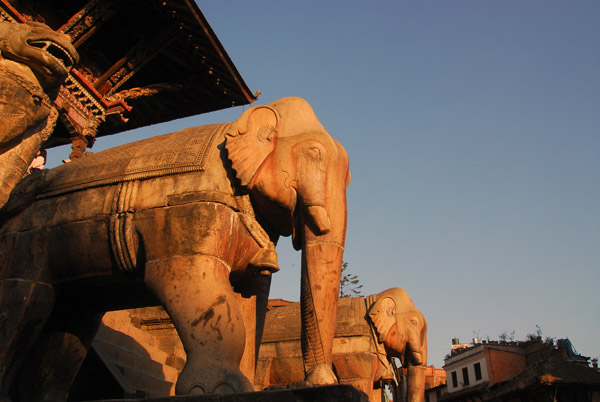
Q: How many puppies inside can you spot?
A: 0